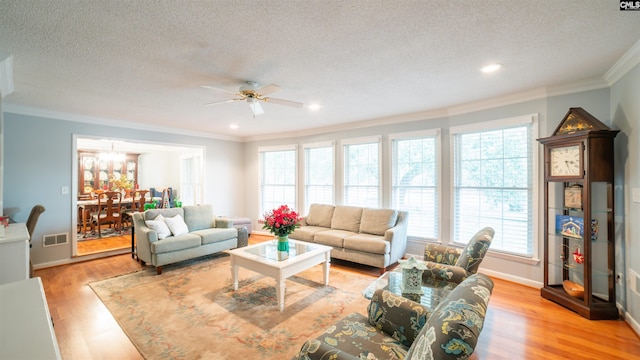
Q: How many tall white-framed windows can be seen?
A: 5